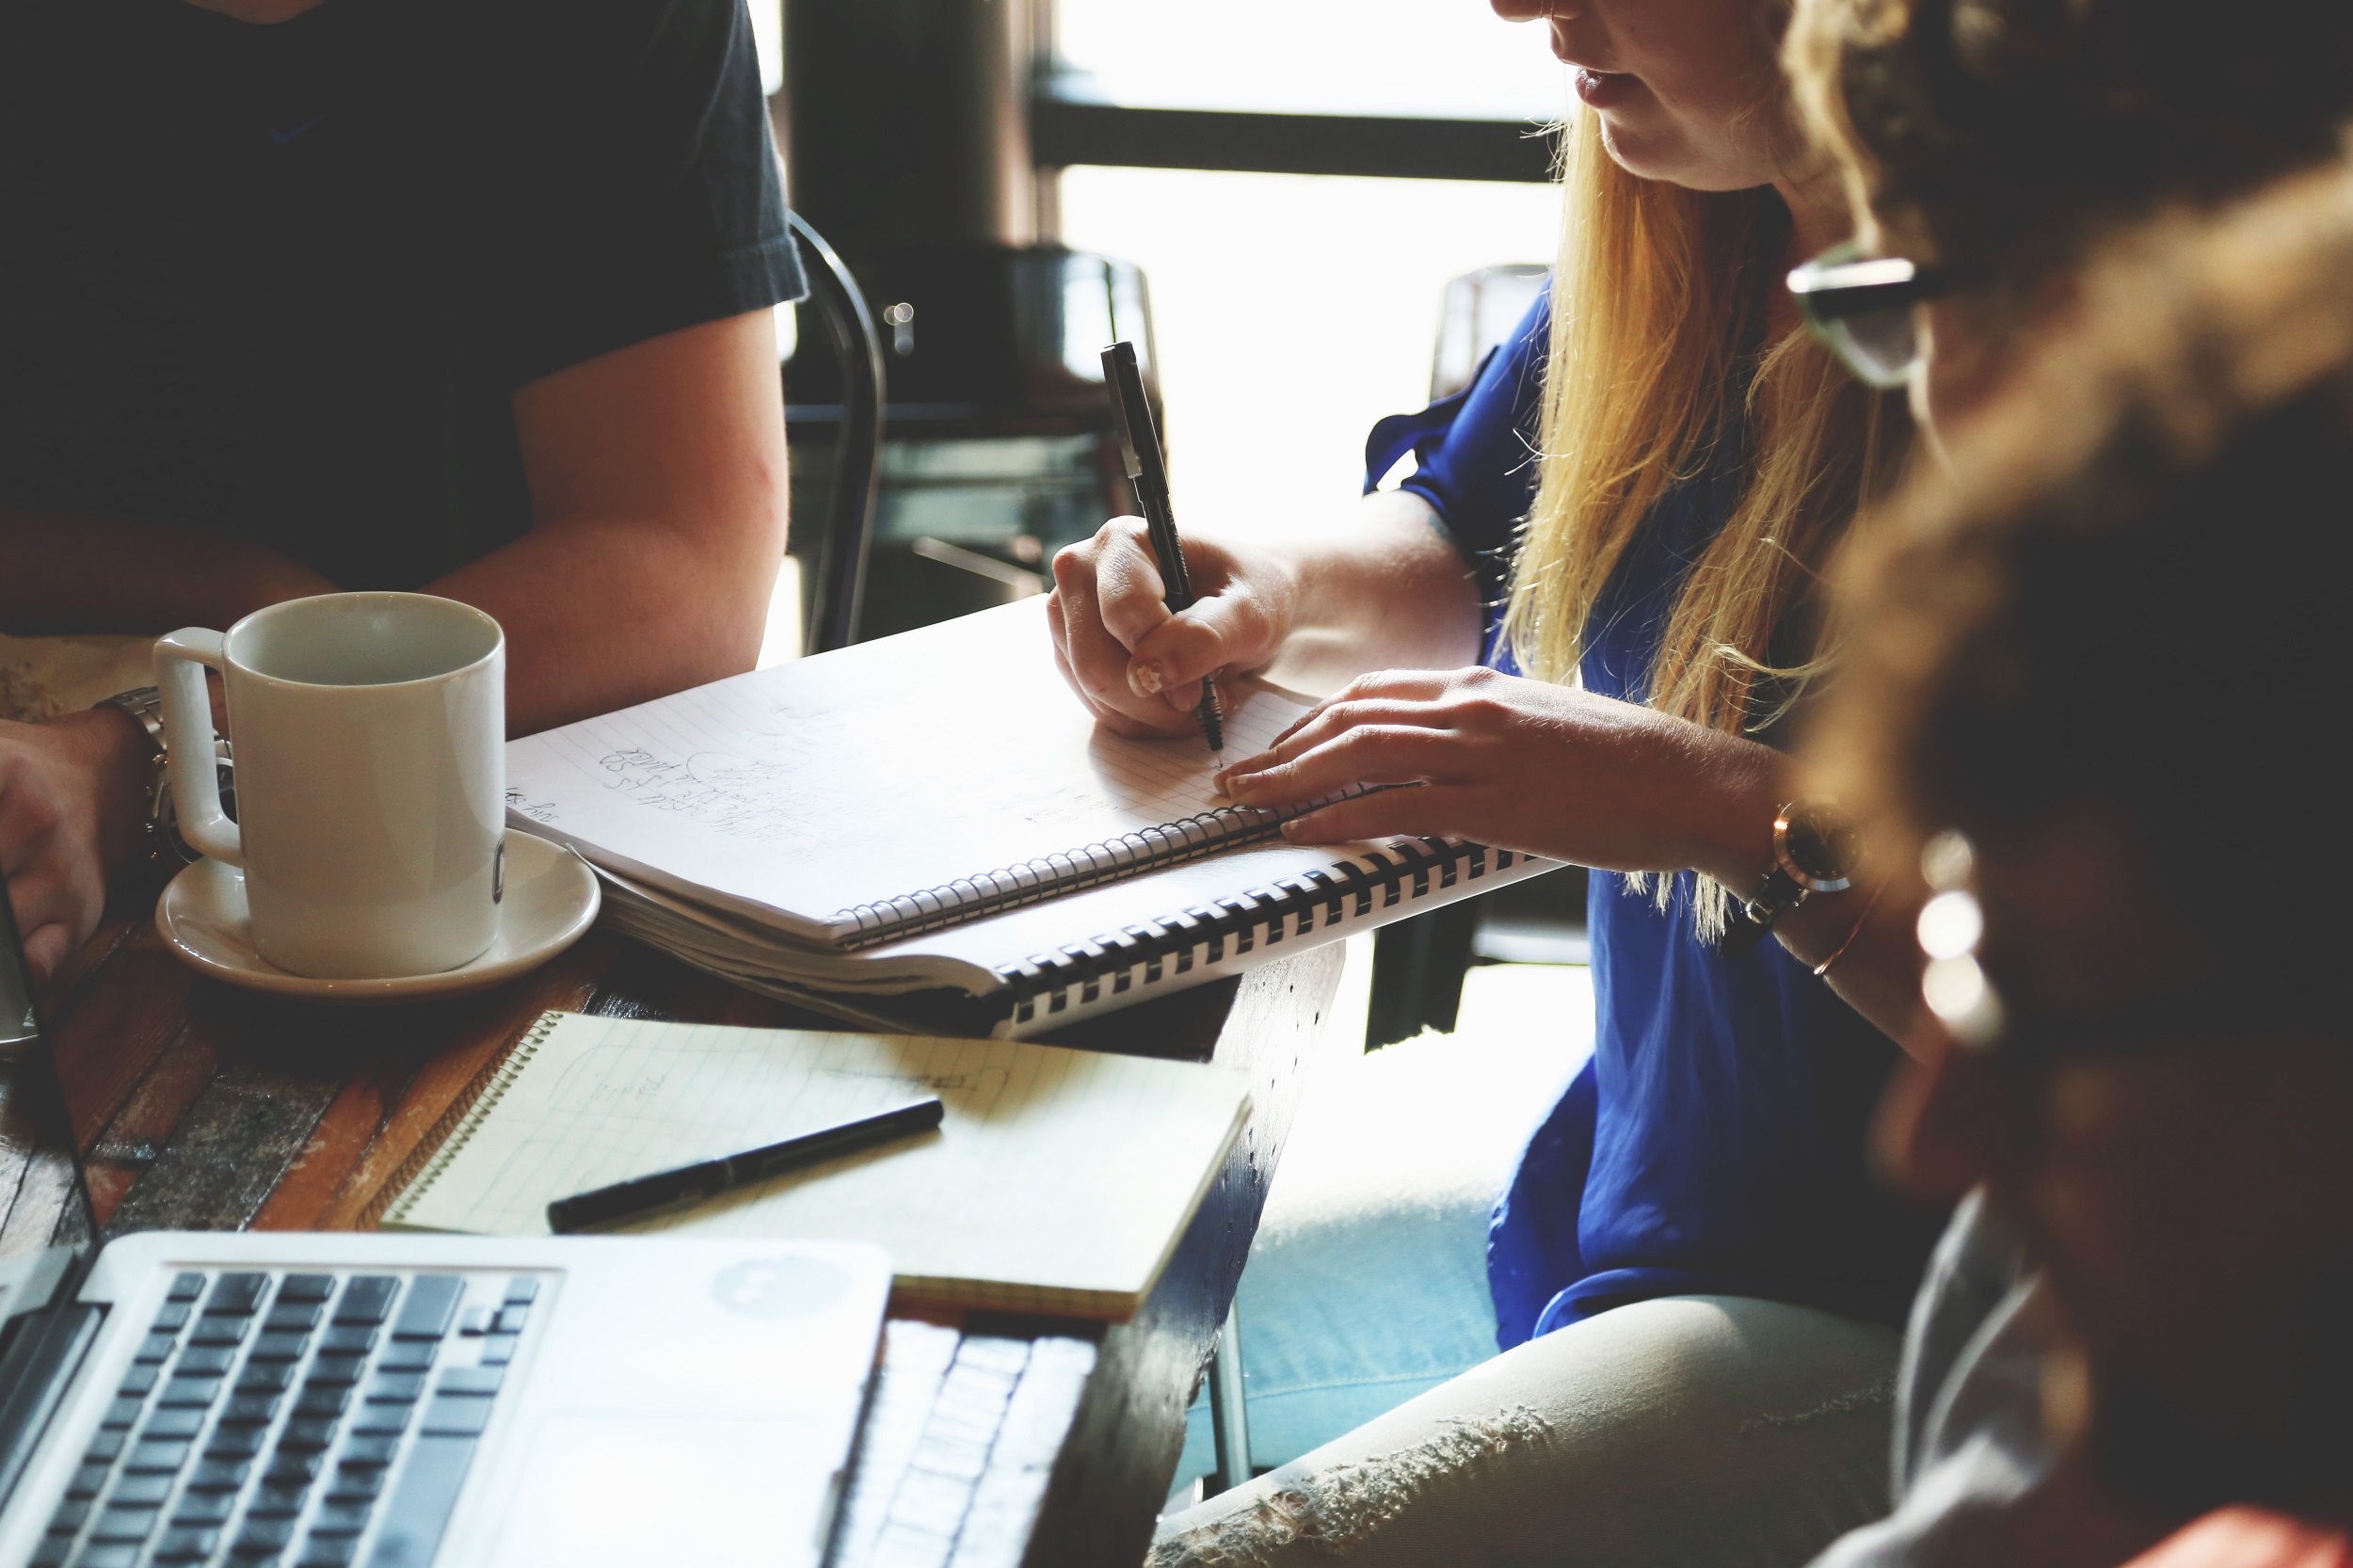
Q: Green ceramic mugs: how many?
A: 0